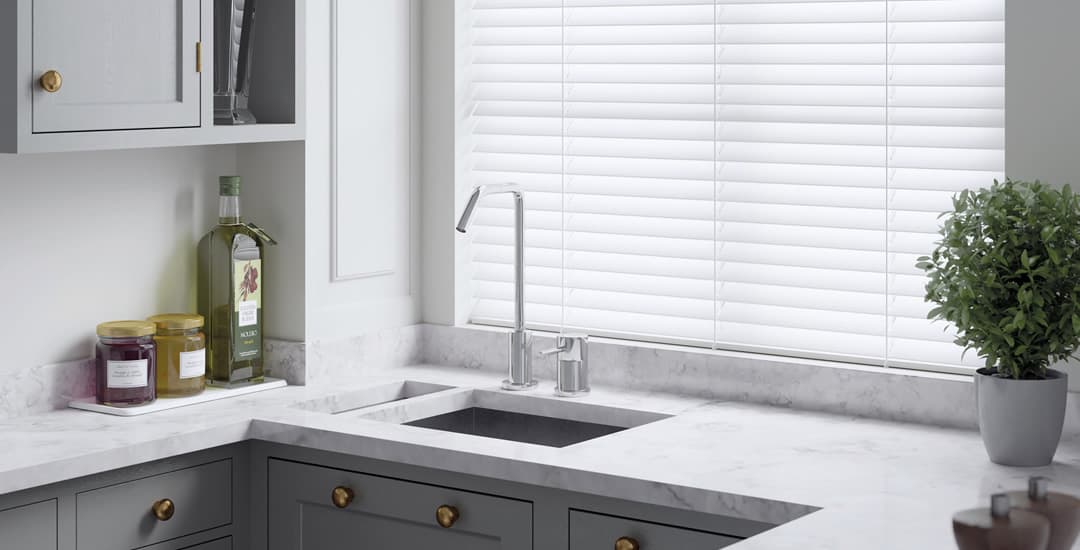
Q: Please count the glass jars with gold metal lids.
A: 2